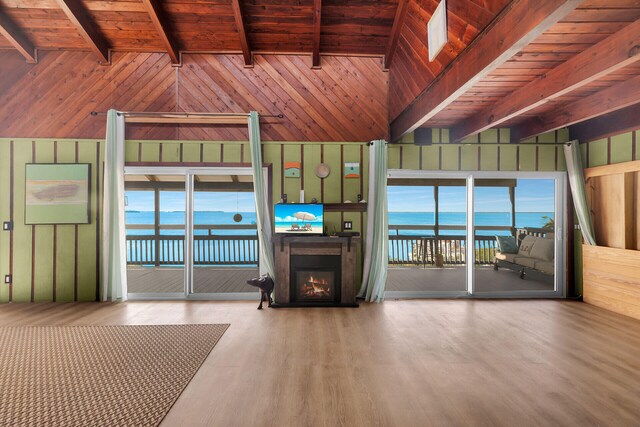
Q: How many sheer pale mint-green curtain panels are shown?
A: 4